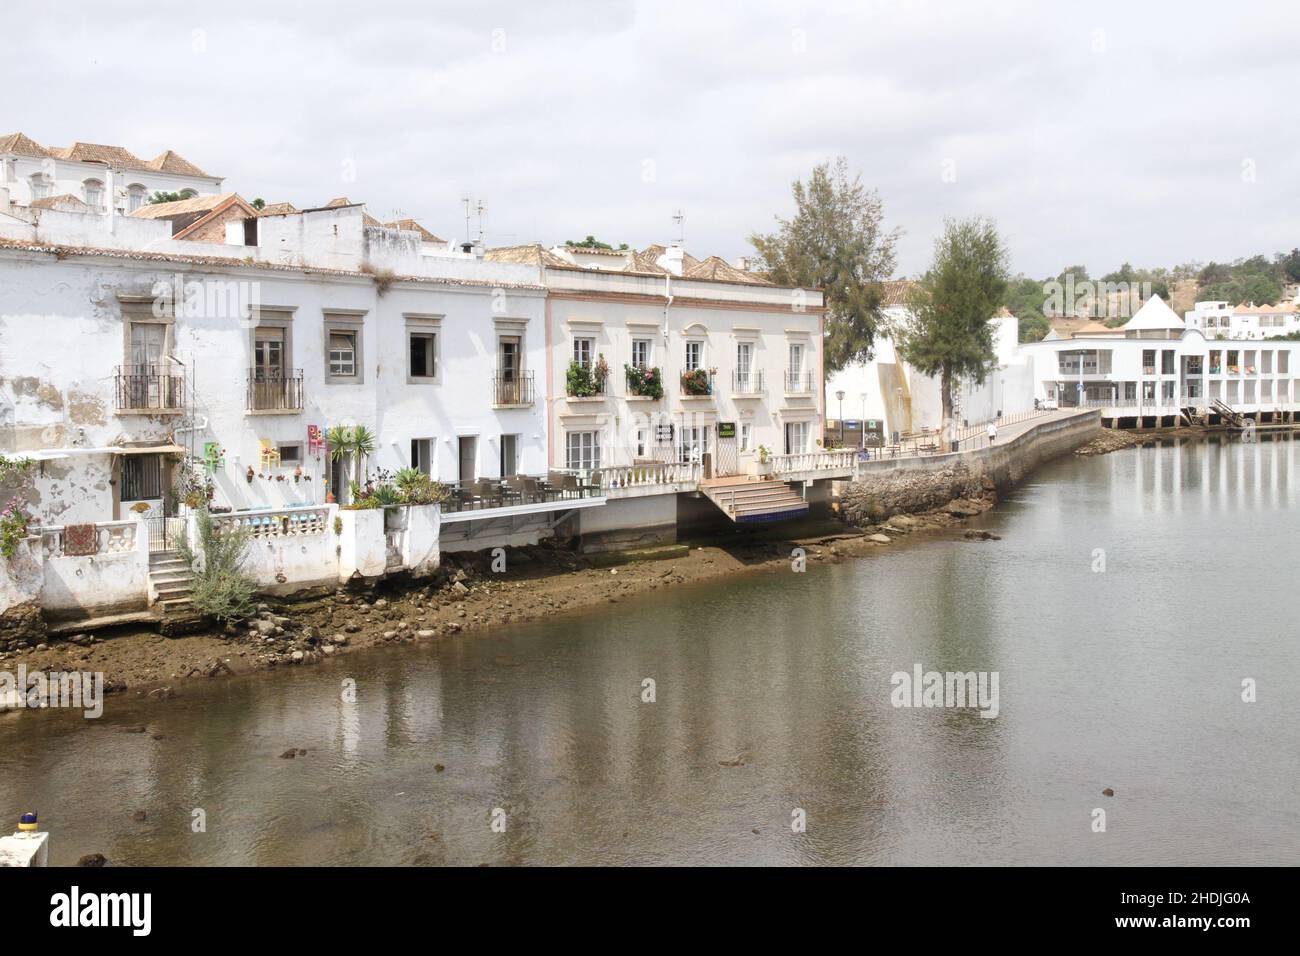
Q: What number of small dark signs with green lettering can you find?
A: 1